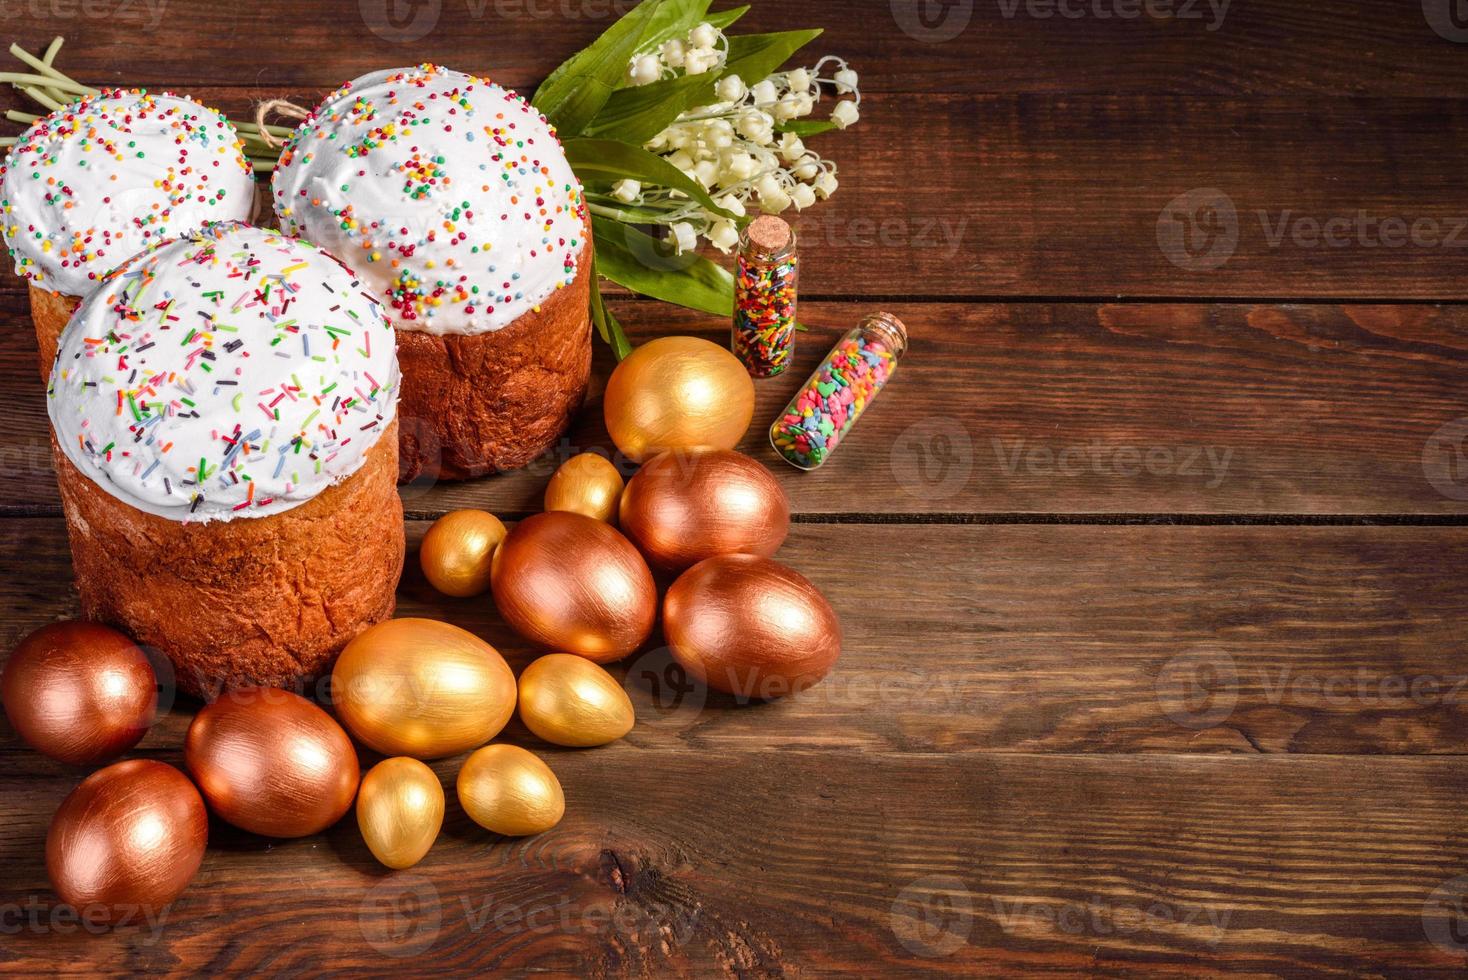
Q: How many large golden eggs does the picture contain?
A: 2